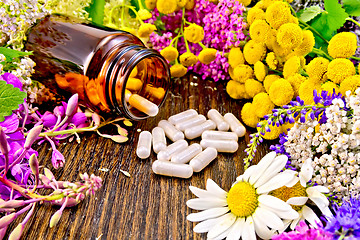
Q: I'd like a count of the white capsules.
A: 14